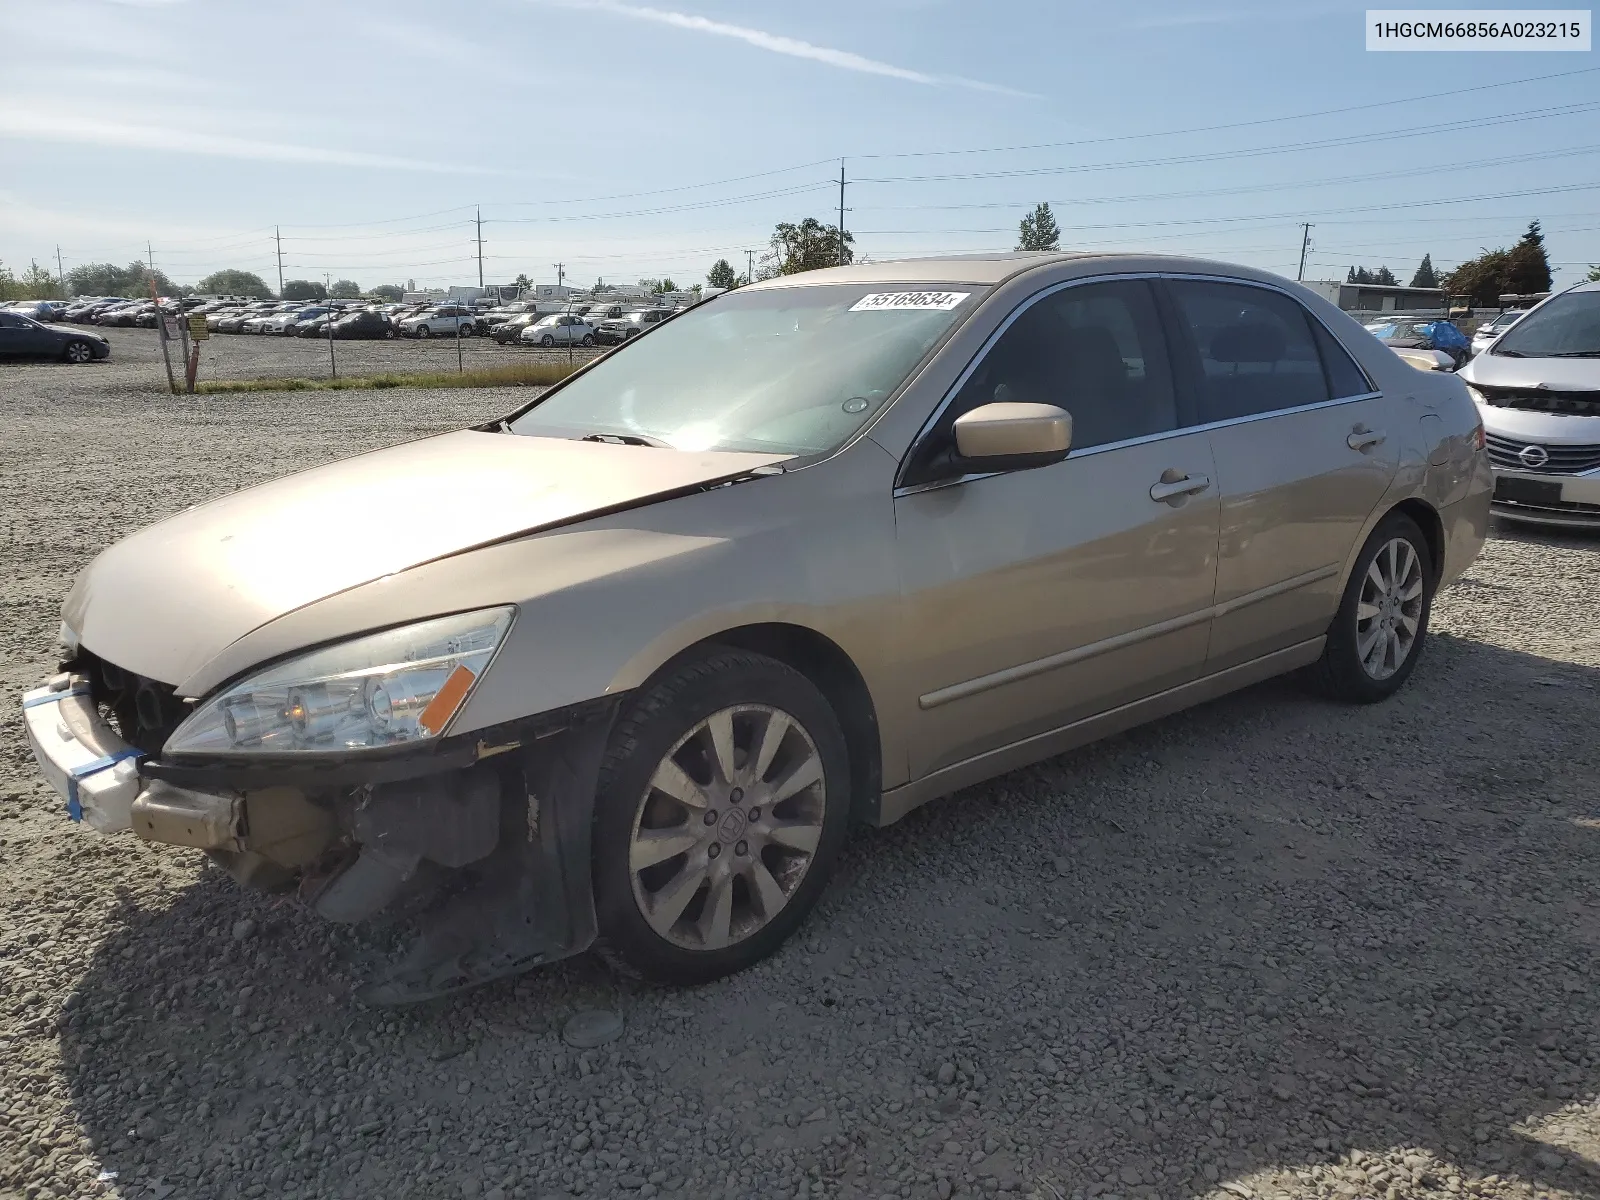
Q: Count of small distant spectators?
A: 0